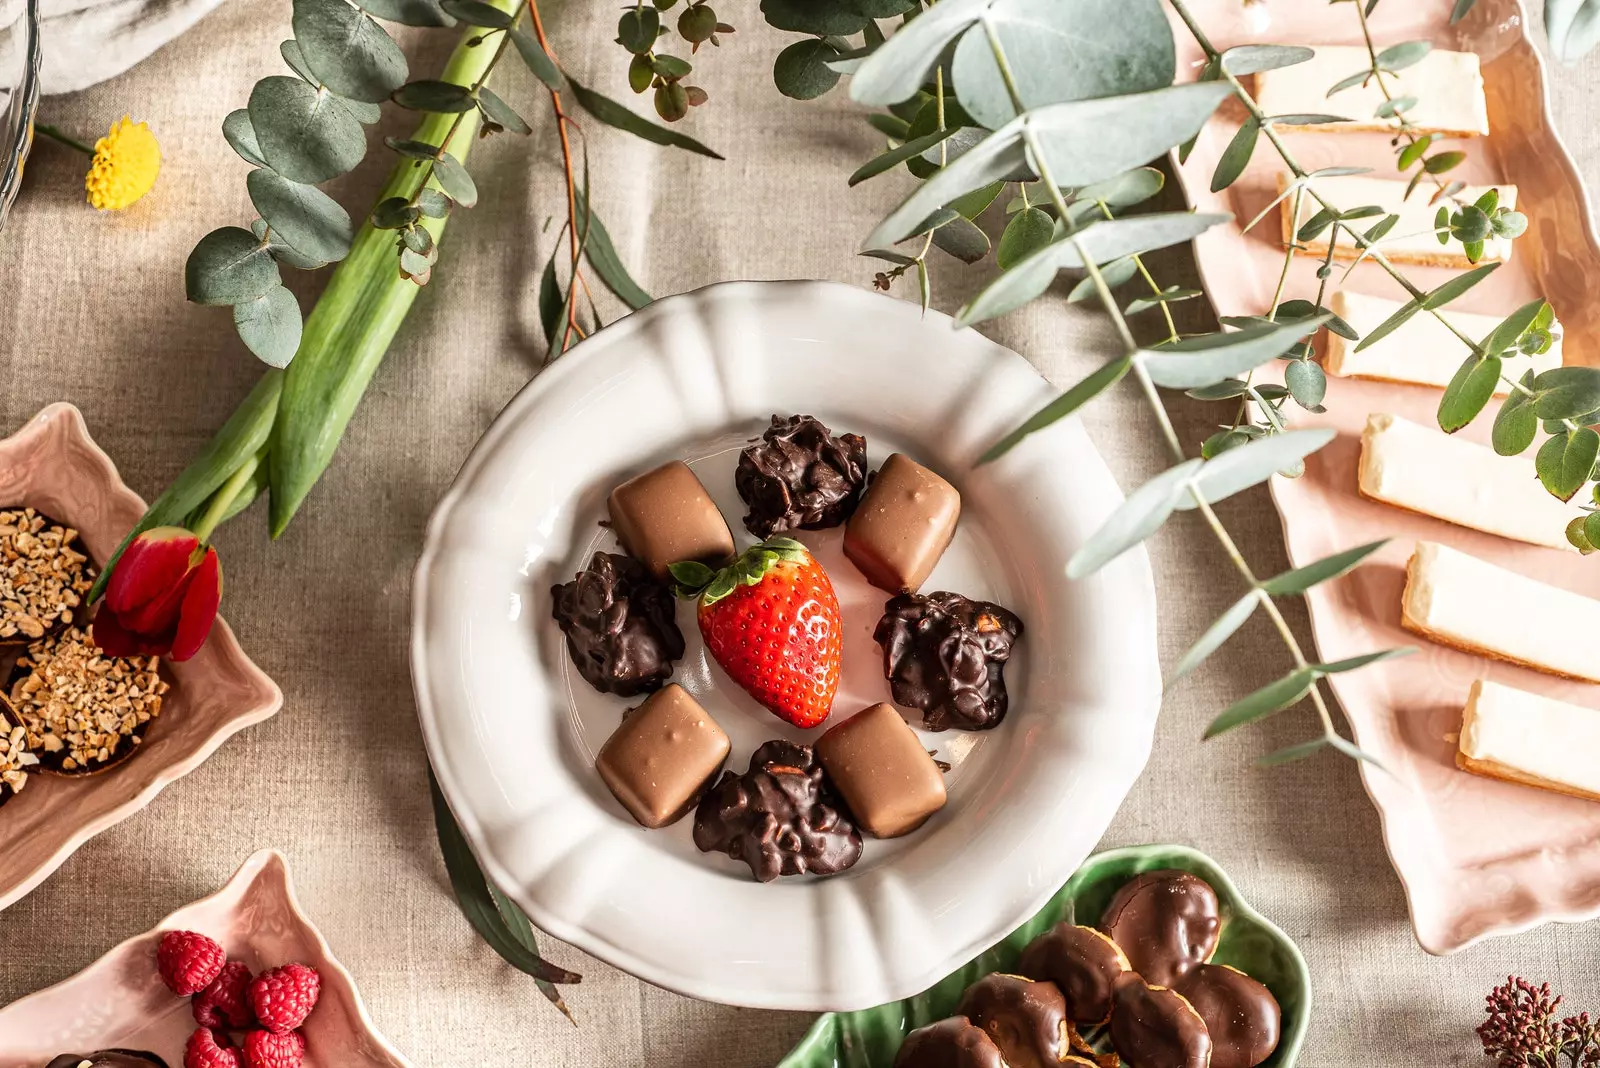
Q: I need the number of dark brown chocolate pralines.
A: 4